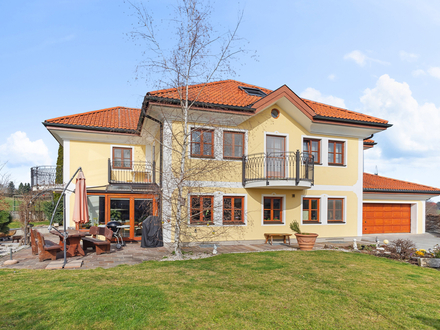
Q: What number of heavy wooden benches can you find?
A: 2